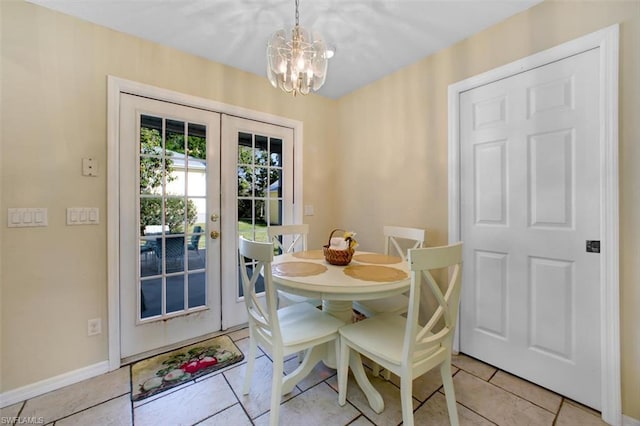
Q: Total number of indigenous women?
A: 0